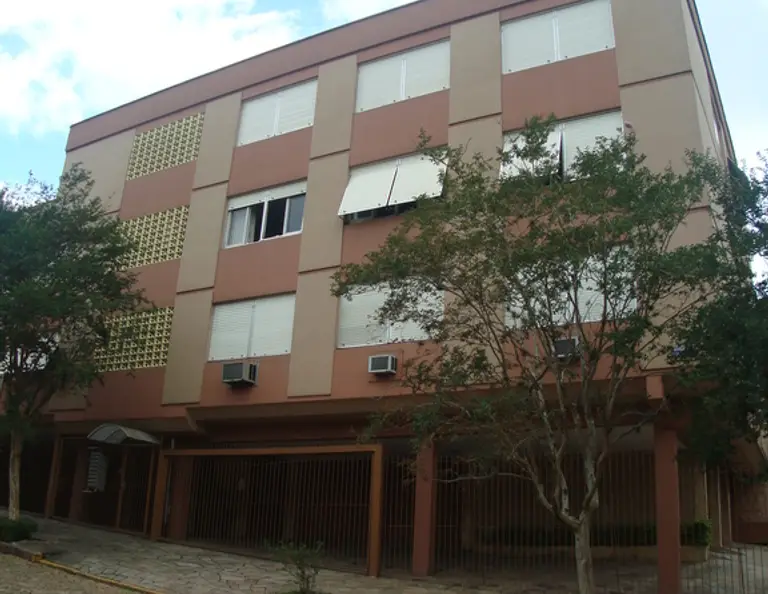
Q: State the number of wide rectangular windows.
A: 9